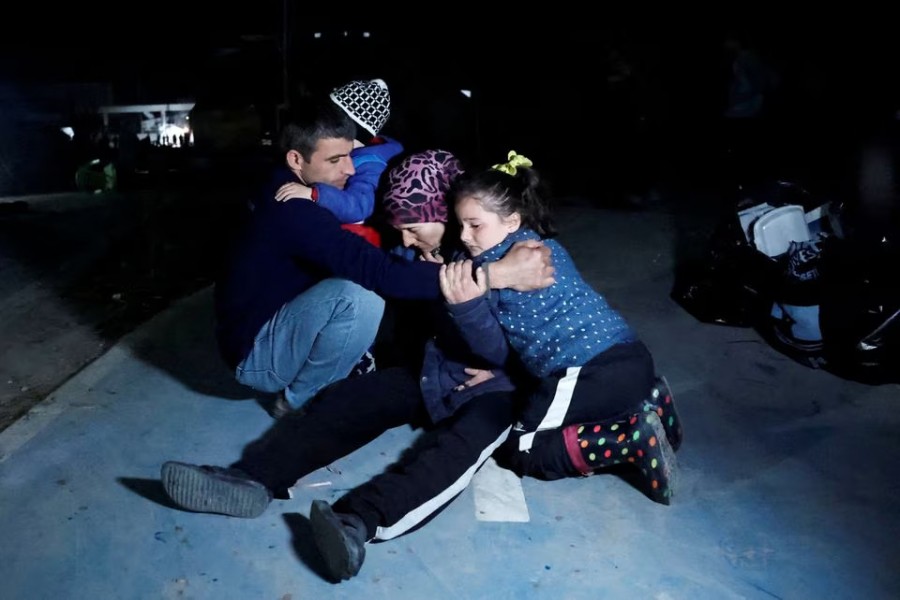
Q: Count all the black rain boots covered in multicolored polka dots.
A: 2